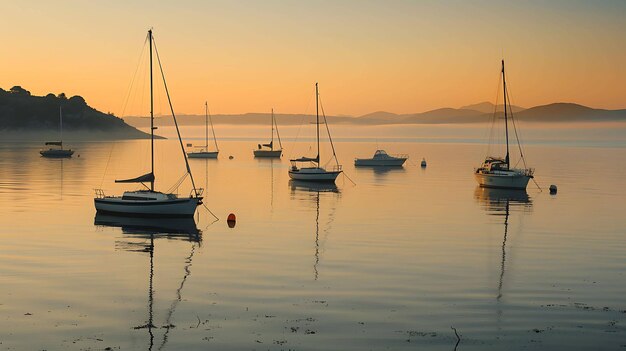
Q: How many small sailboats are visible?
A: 6